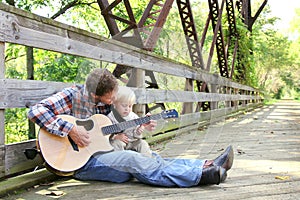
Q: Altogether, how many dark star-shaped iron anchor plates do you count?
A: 0